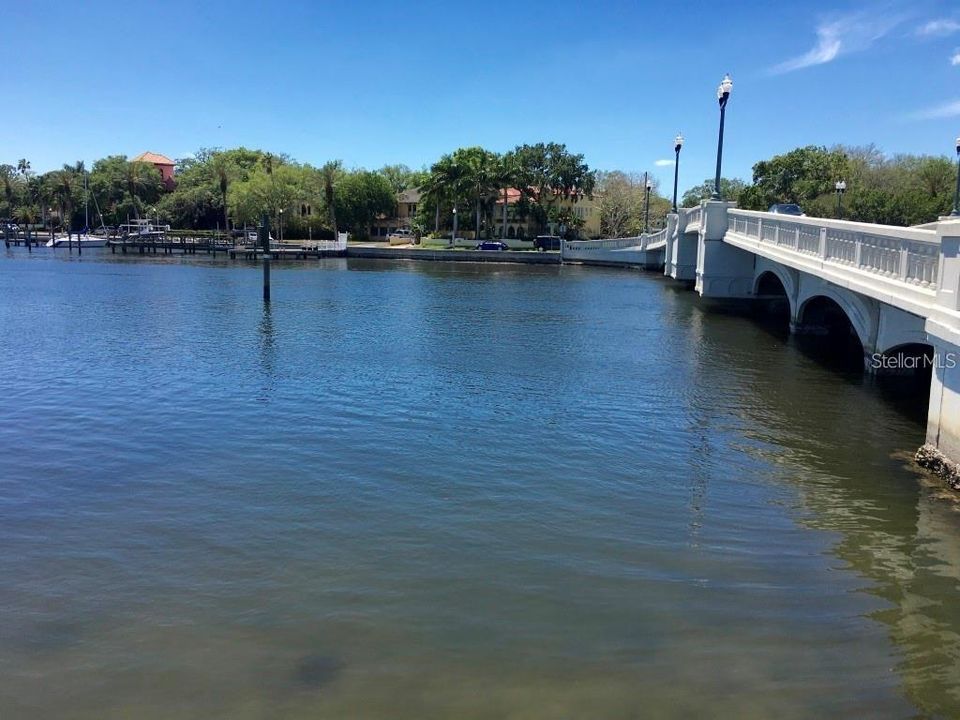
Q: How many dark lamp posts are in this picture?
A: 5